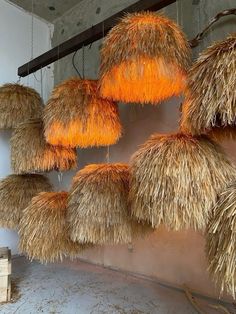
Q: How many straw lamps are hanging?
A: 10